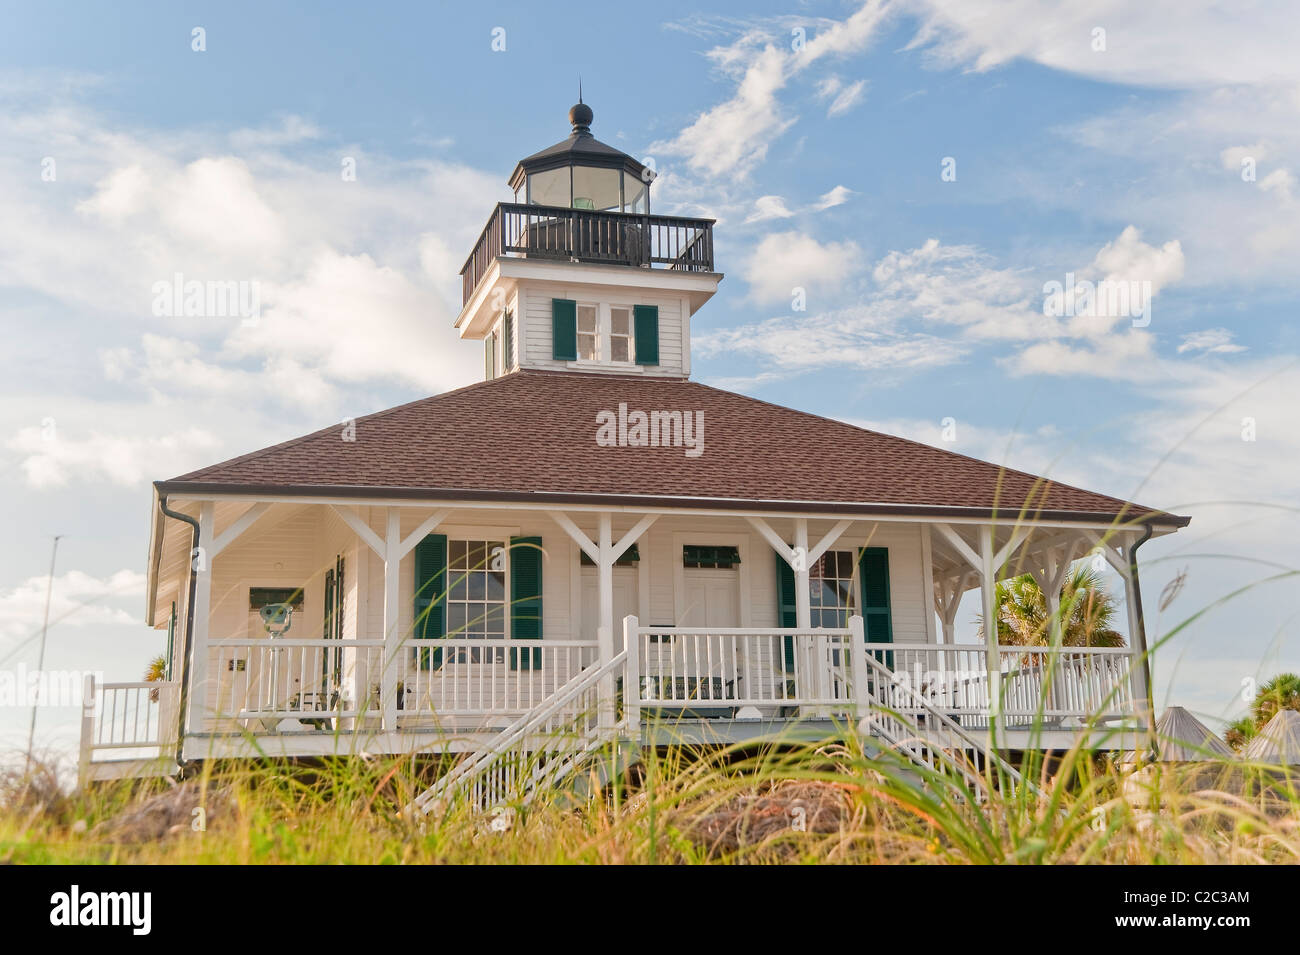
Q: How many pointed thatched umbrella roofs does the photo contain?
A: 2